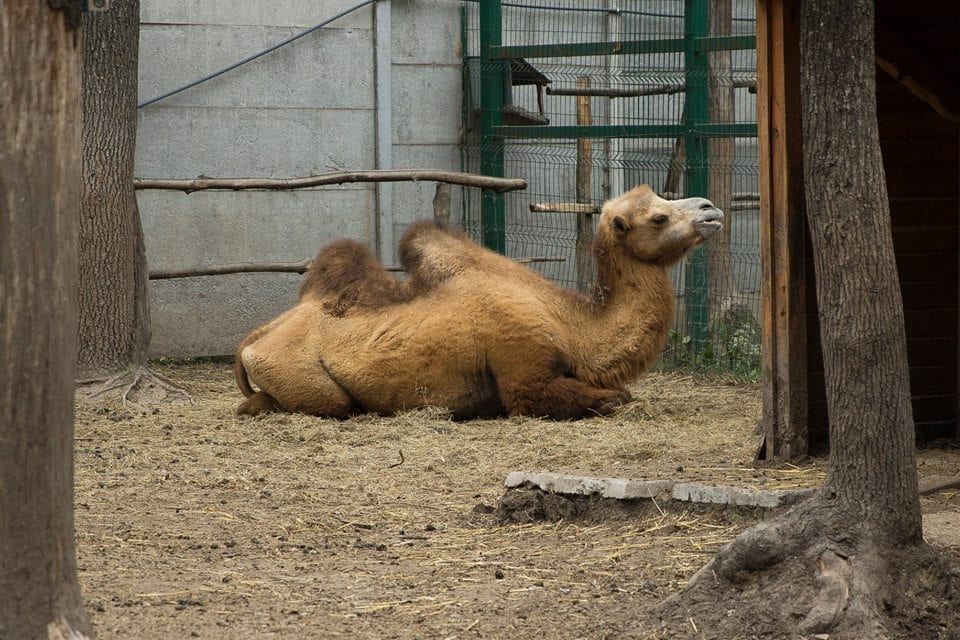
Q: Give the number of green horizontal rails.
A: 2